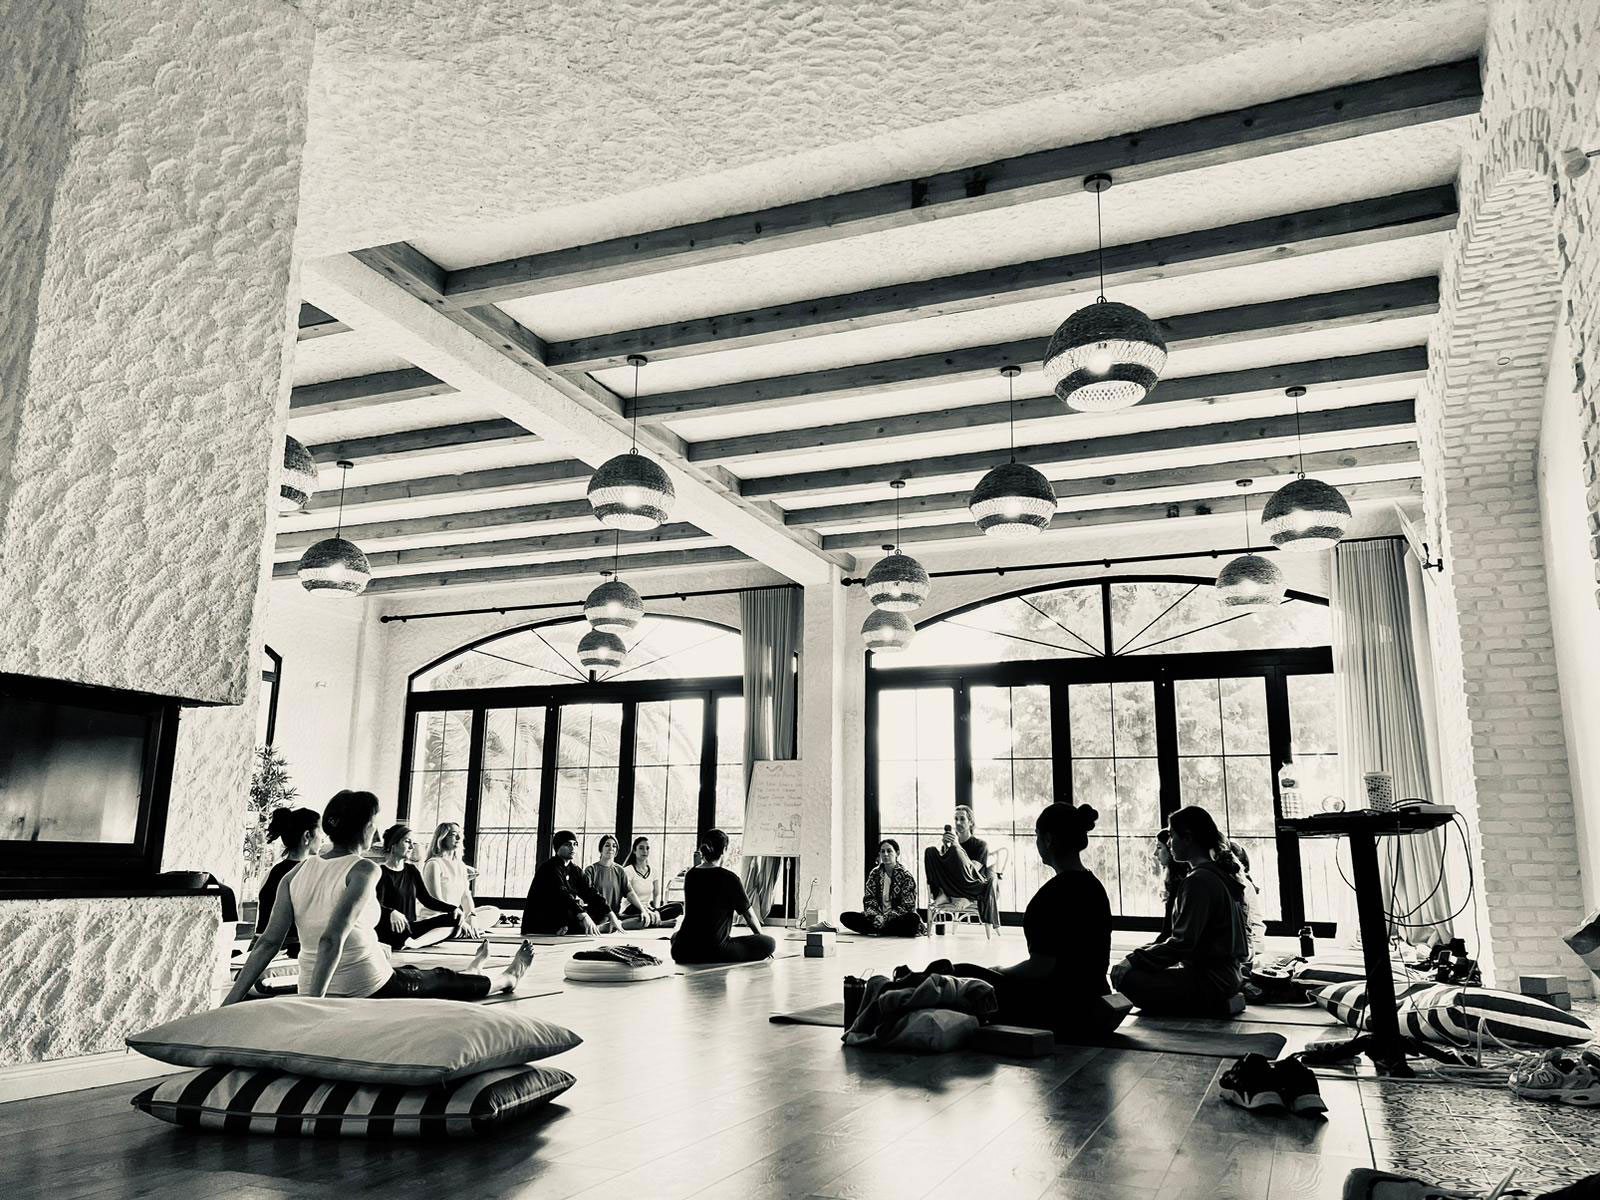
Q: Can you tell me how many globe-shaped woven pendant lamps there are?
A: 11